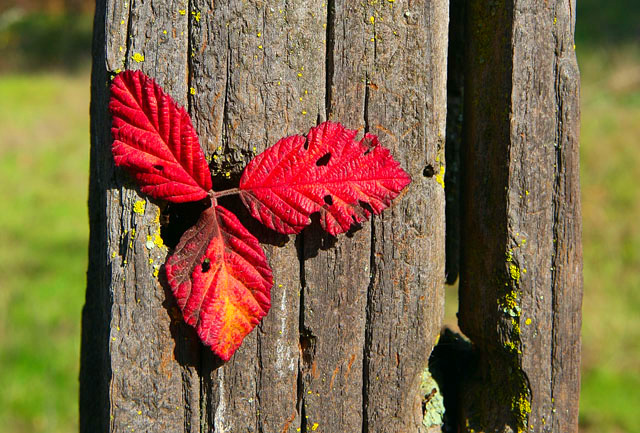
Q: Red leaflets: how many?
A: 3